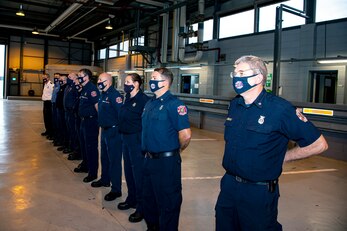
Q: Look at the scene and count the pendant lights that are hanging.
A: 3